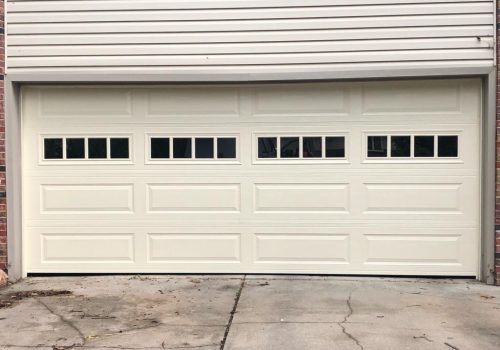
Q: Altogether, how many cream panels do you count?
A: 12